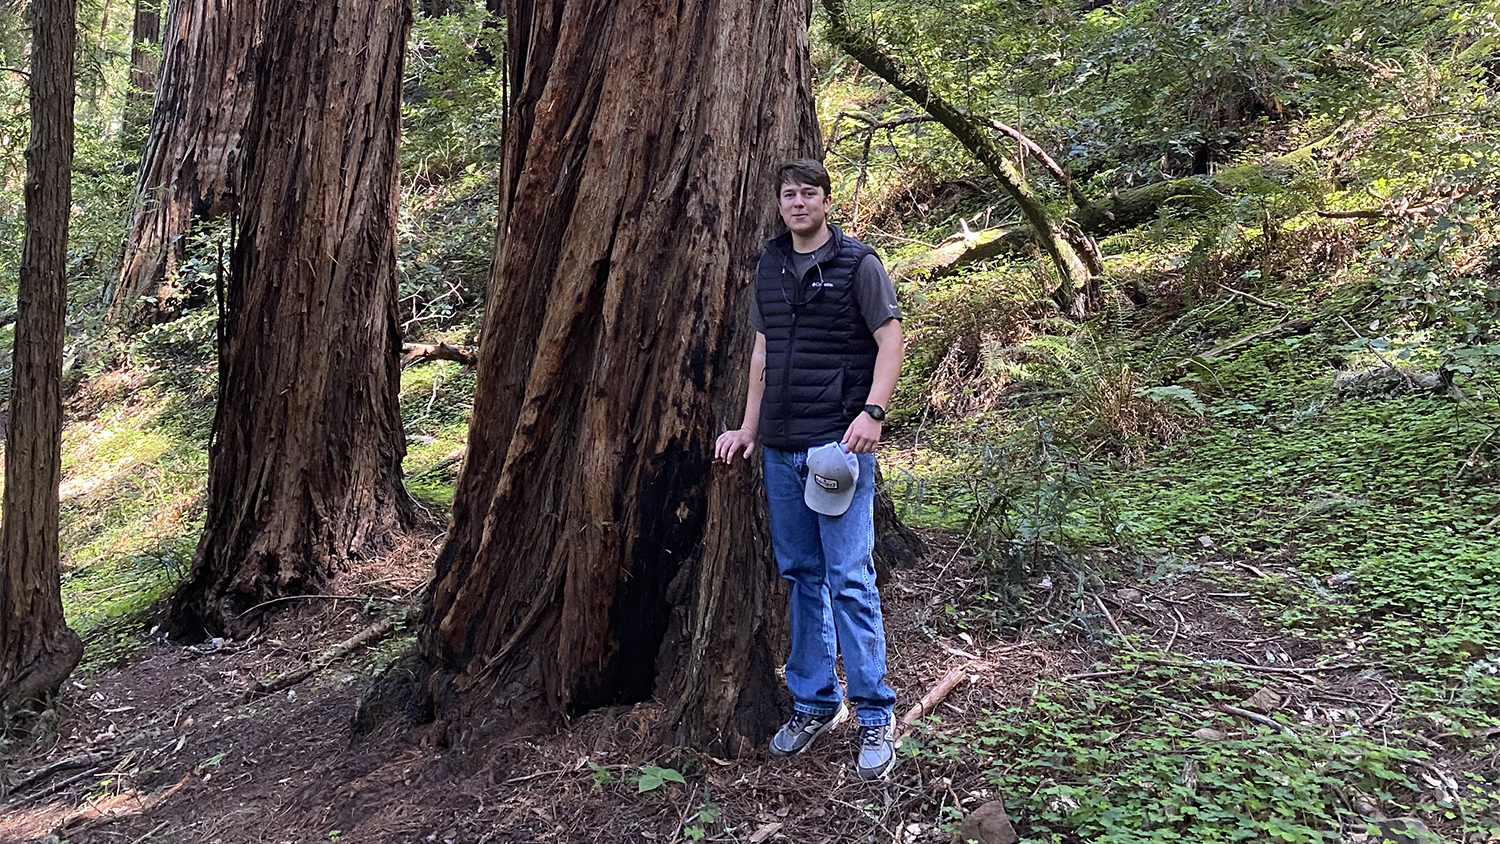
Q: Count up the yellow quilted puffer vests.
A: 0